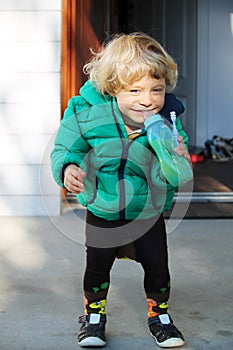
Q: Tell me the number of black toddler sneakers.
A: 2